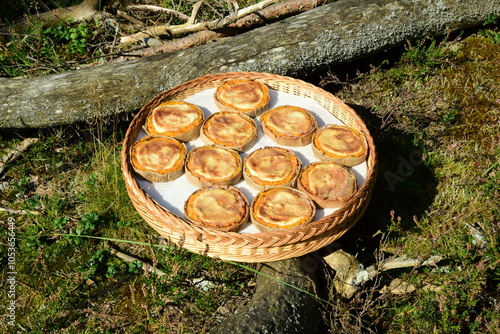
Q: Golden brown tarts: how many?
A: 11